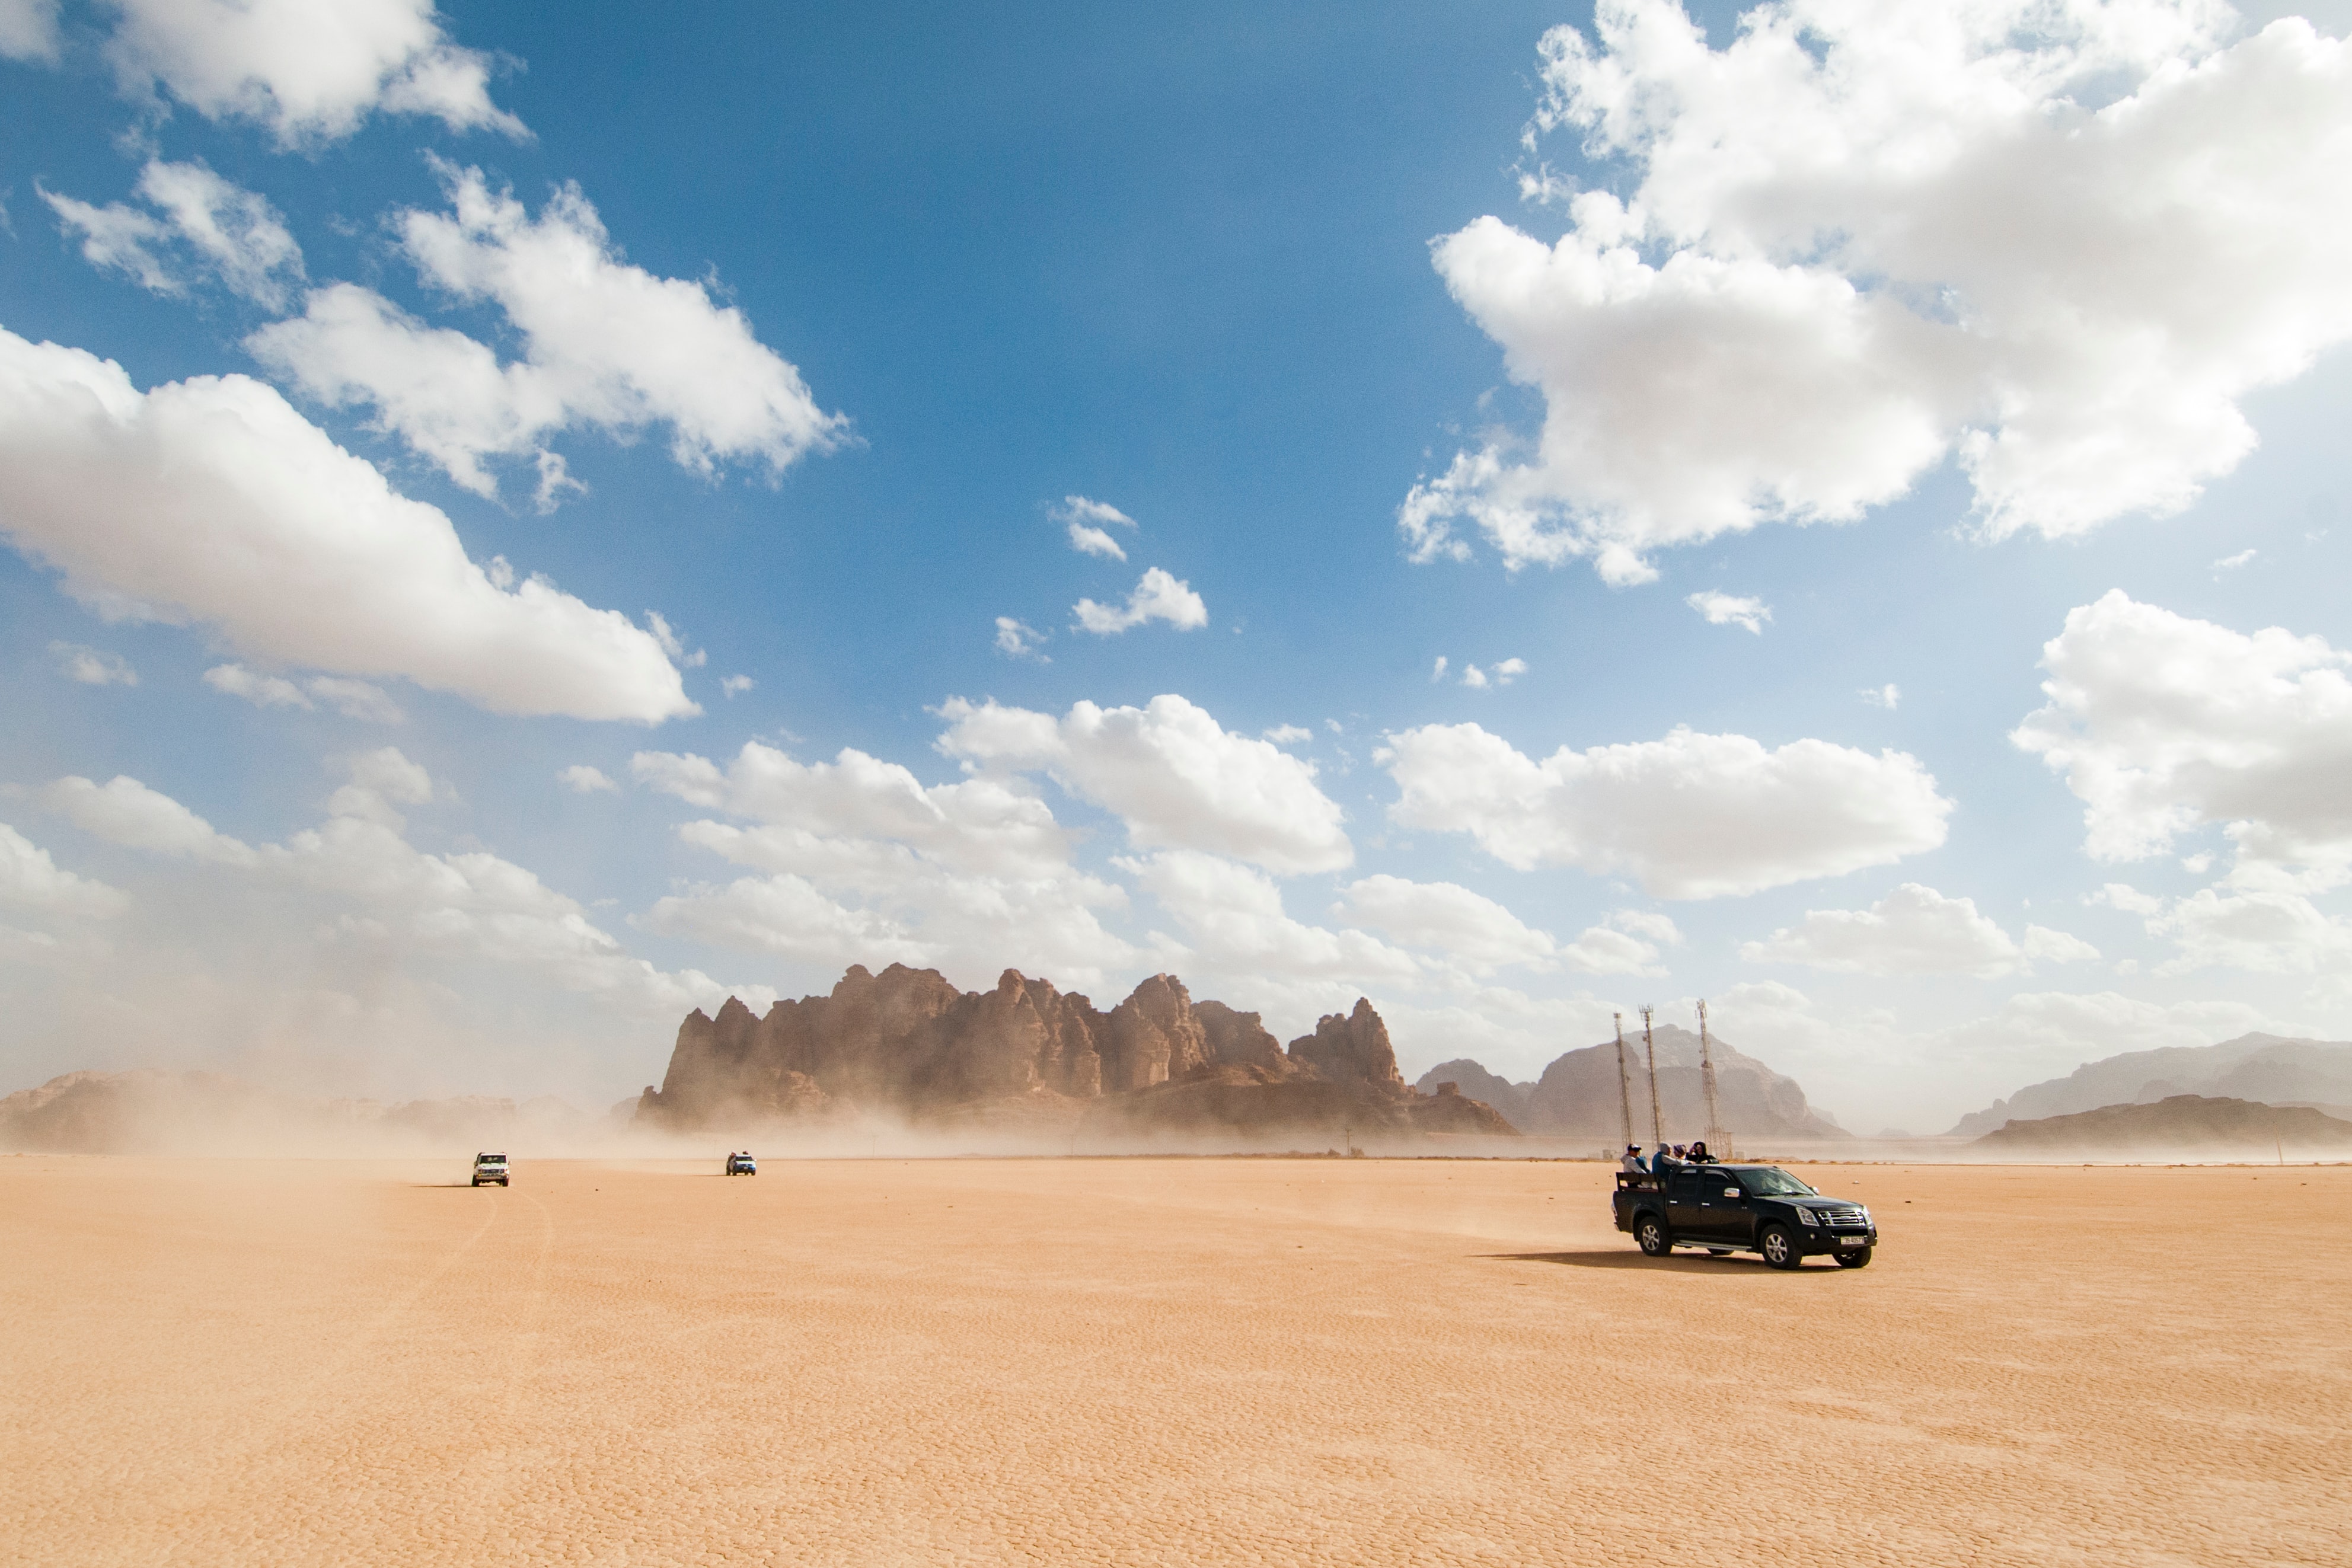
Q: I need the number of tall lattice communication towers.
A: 3